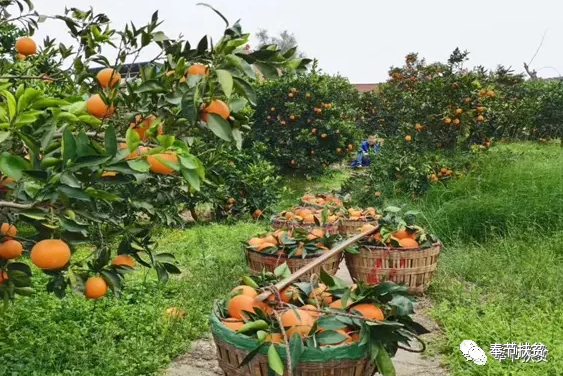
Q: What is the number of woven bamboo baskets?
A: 6